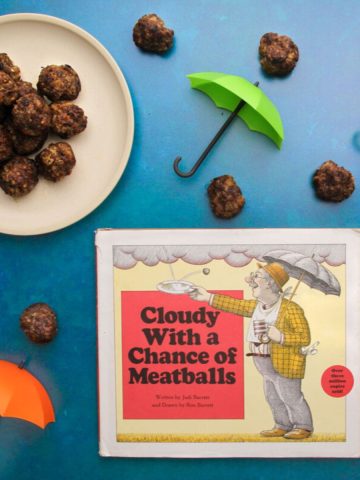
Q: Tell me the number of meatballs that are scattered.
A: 5